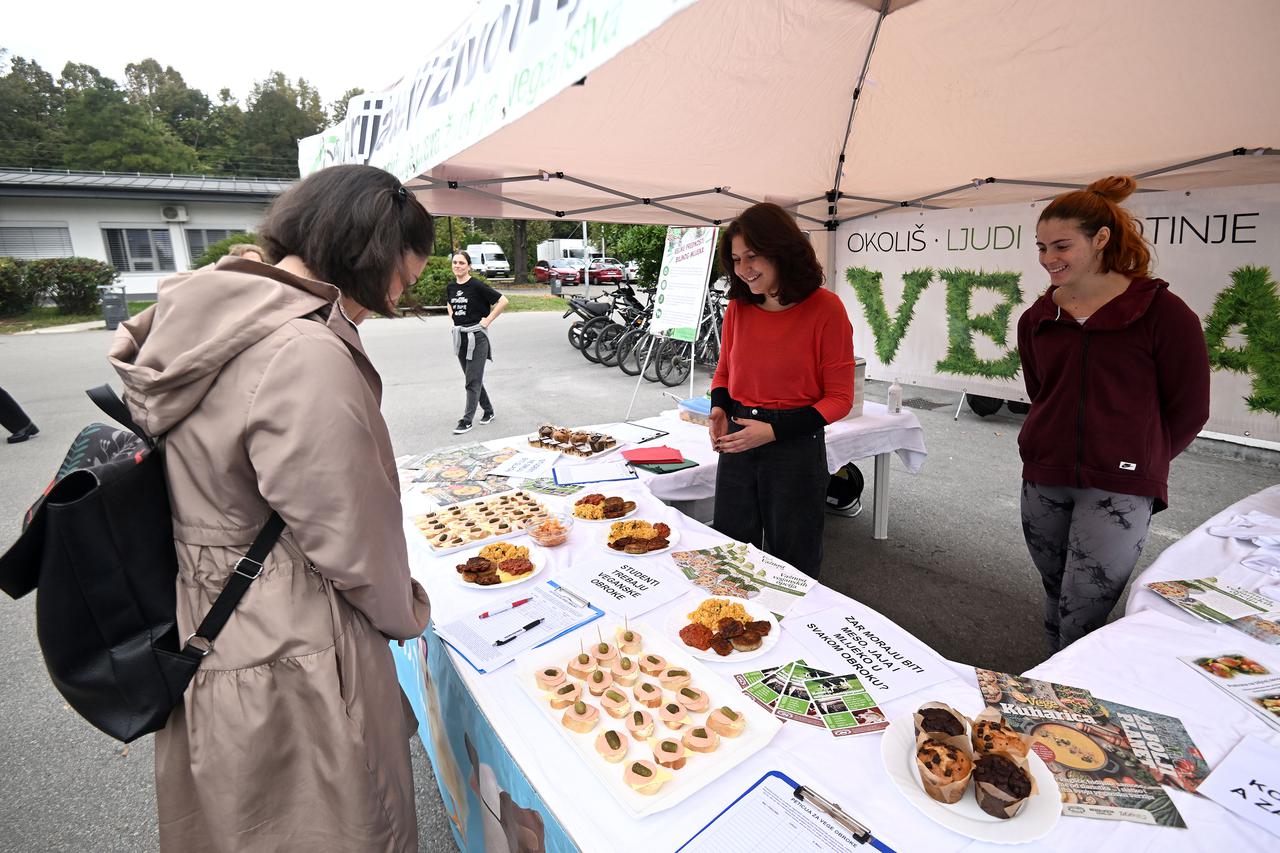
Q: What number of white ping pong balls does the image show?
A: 0